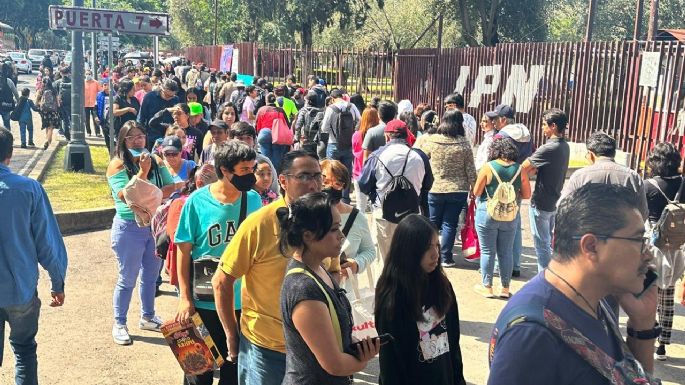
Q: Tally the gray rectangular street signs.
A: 1